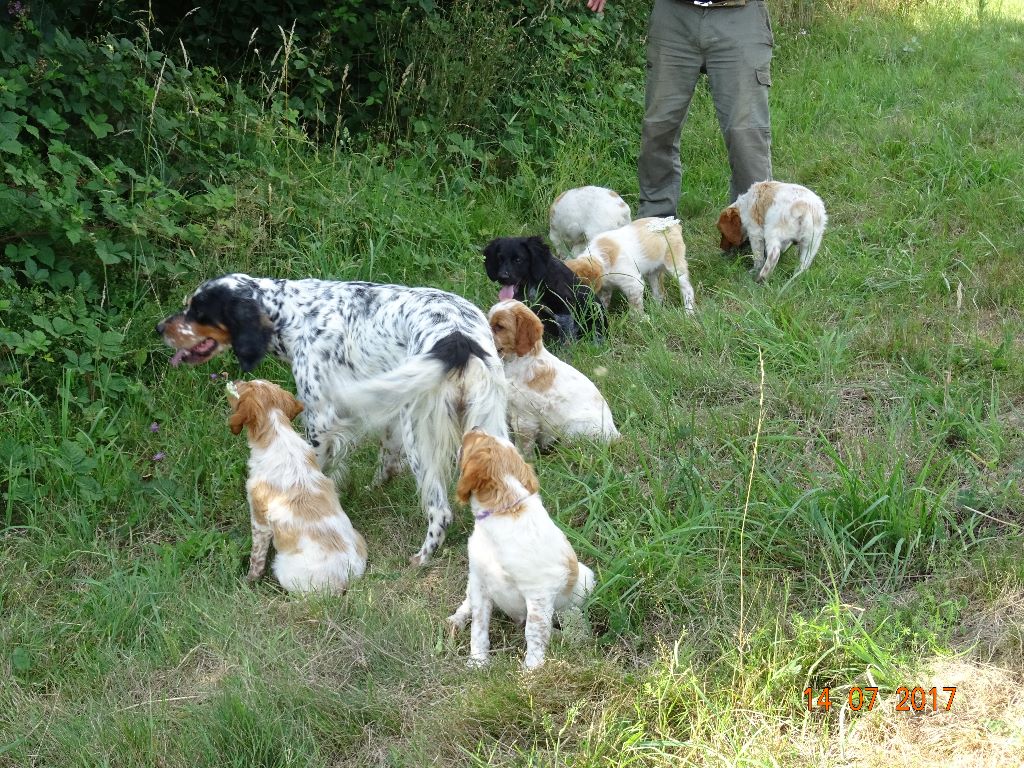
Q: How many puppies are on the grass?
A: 7